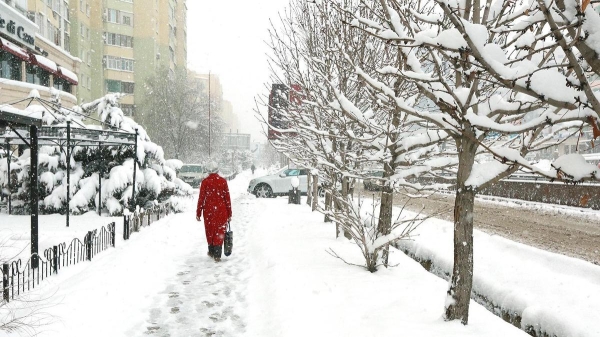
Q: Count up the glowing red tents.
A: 0